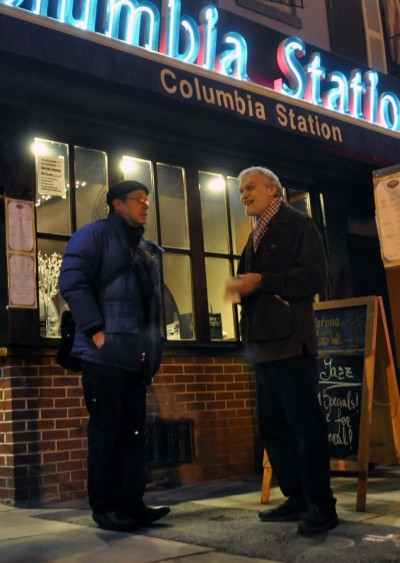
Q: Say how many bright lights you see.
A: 3